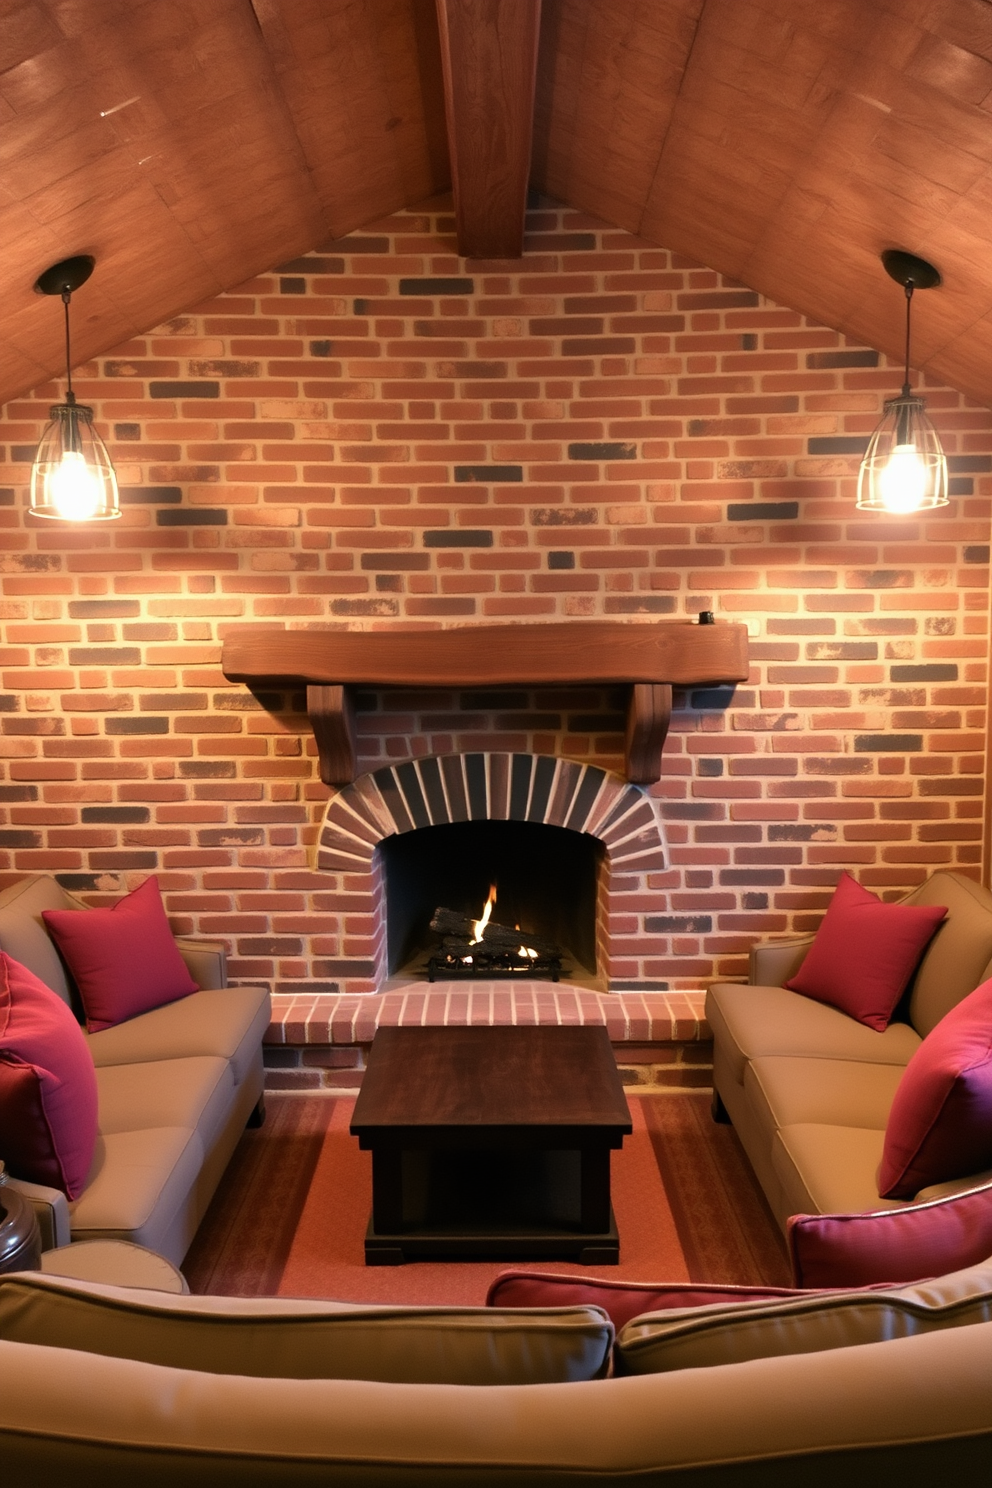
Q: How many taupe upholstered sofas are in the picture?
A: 3